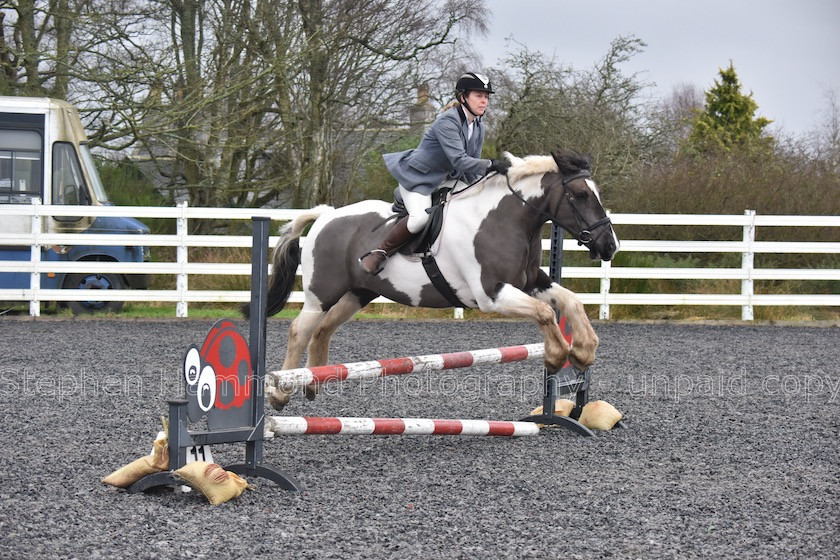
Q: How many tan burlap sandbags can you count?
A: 4